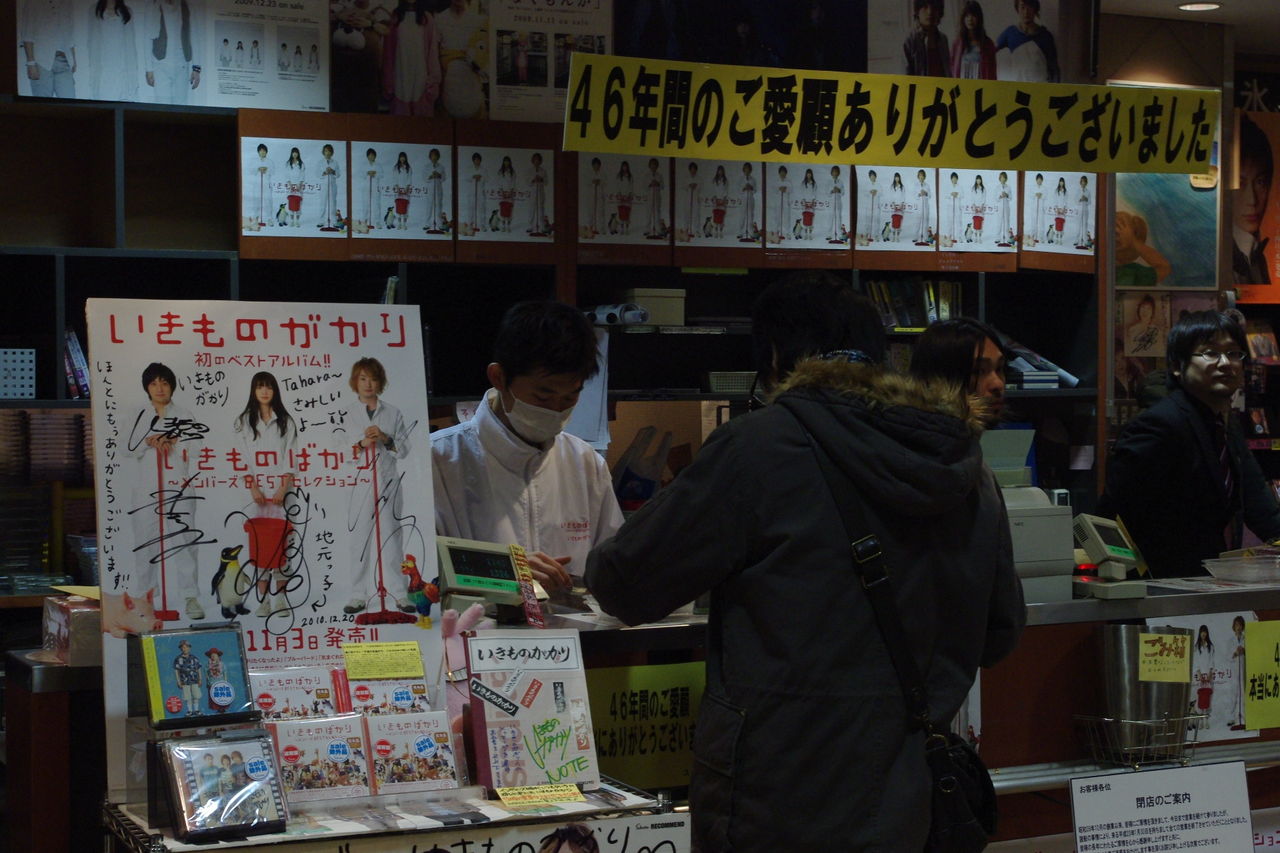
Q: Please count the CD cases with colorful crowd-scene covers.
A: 4